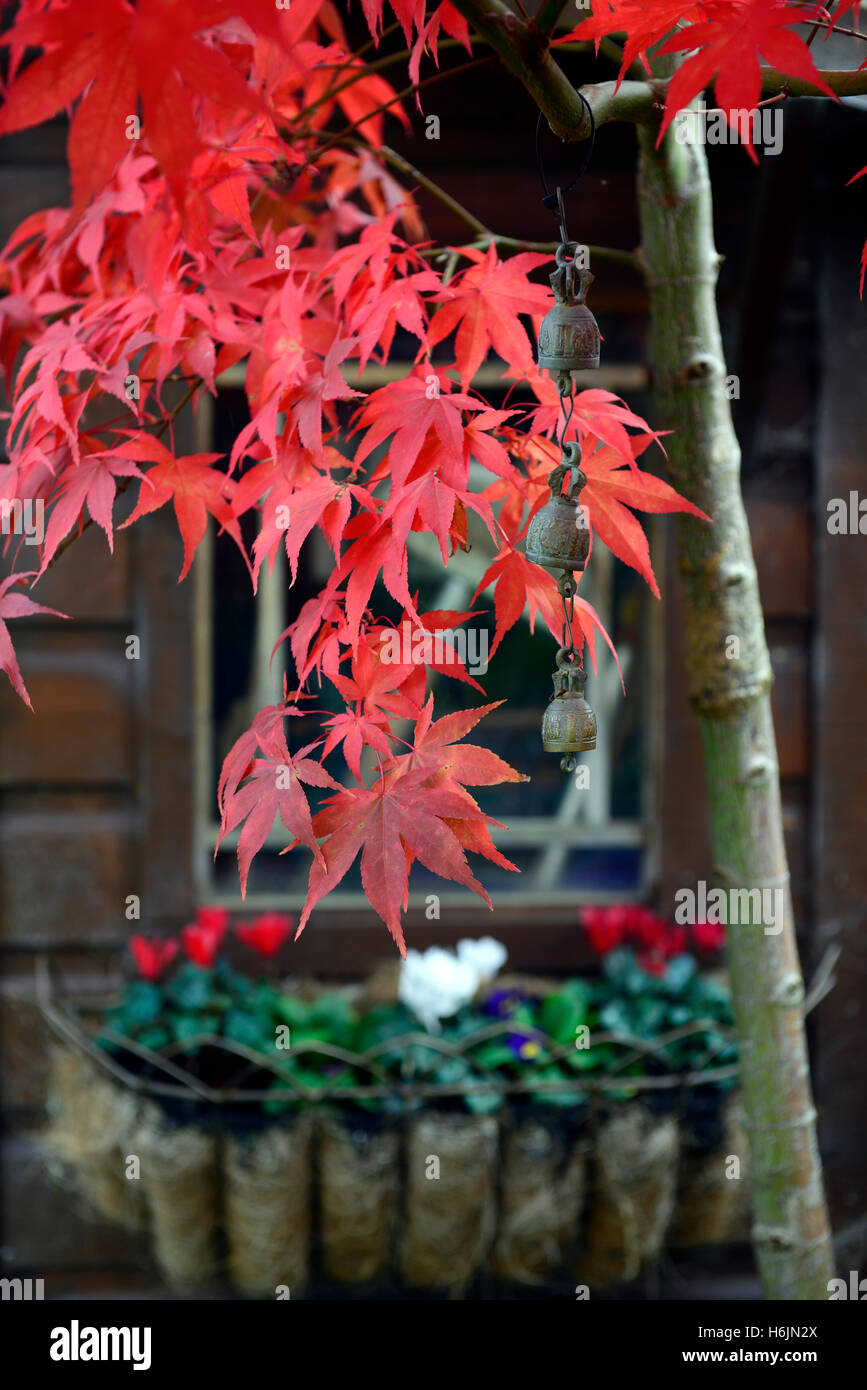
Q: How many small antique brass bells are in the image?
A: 3